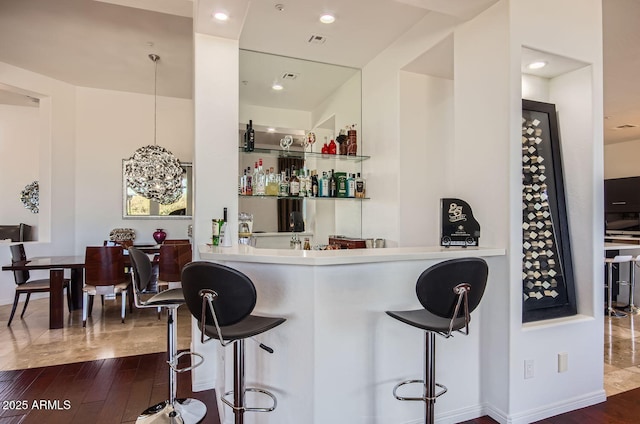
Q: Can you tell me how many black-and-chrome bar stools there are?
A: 3